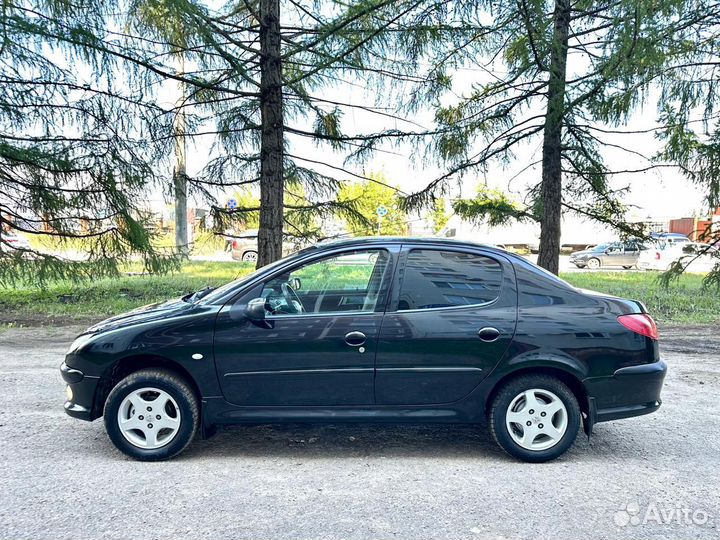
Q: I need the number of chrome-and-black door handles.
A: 2